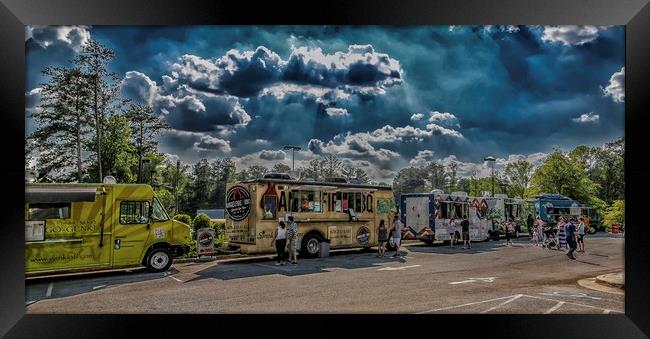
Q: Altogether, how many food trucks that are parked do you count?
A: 5